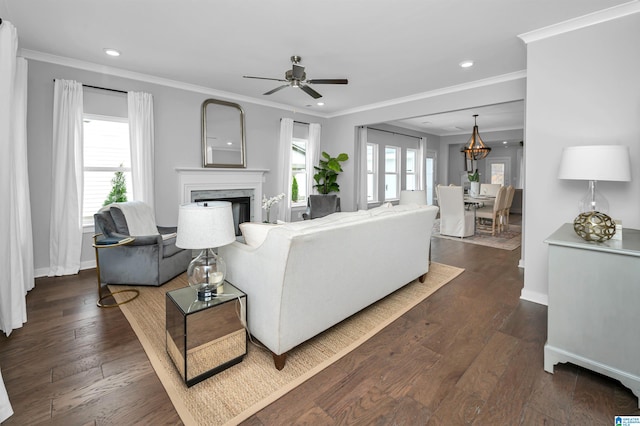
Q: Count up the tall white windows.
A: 5